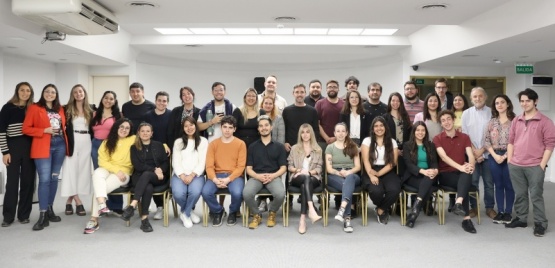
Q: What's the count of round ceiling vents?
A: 3